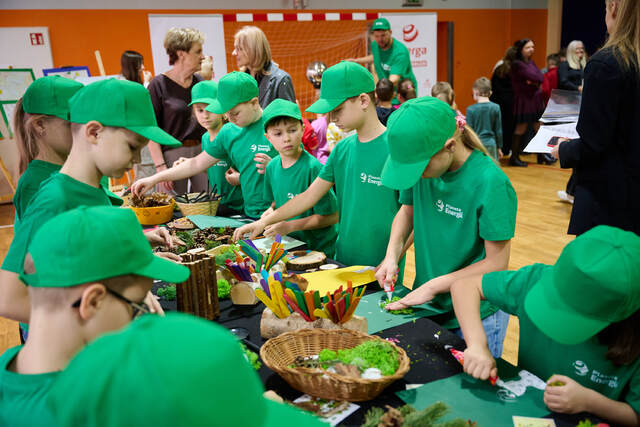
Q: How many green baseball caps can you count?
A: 11